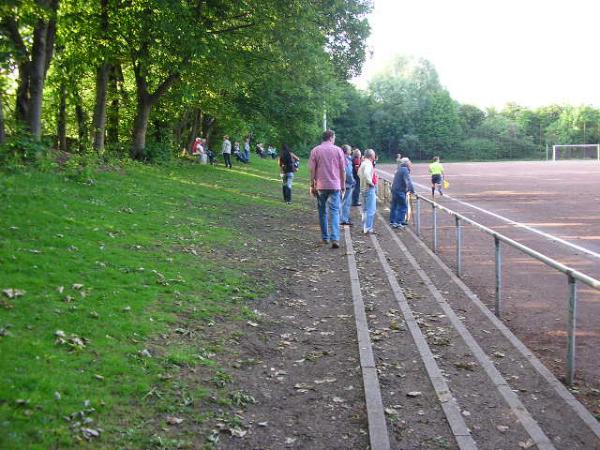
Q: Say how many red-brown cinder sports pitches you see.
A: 1